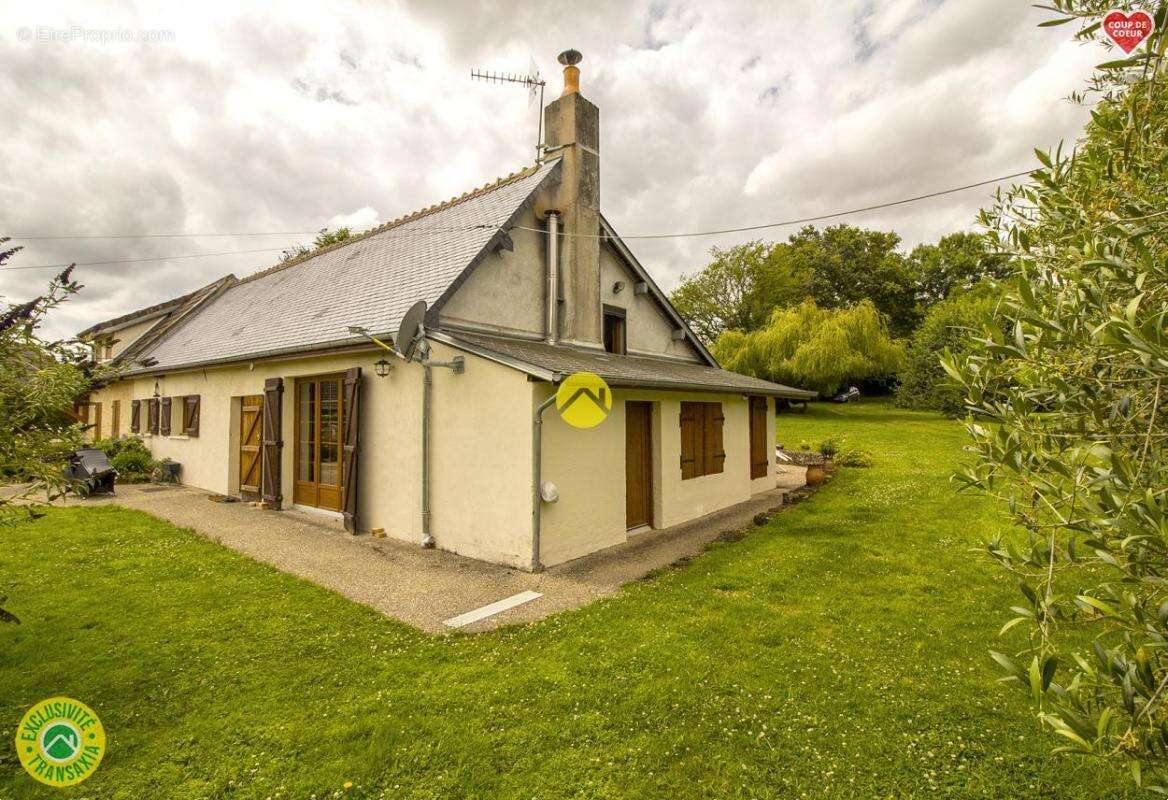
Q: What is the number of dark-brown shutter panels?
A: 6